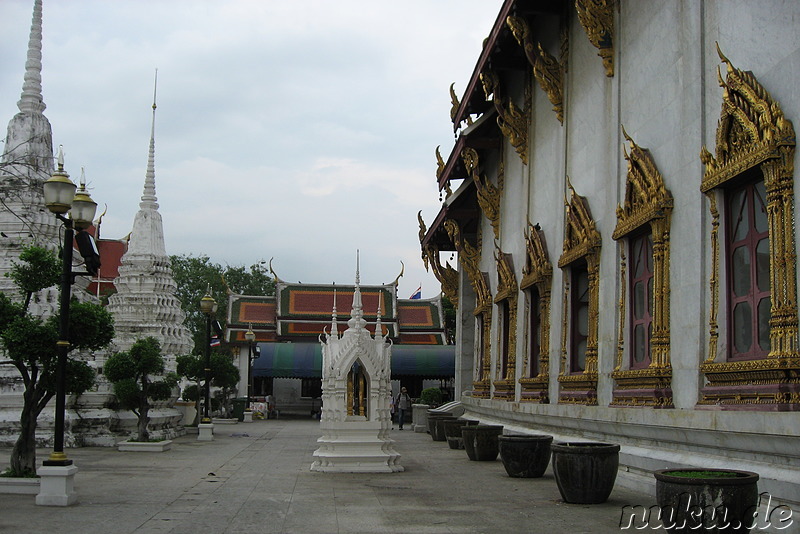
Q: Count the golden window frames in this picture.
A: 6